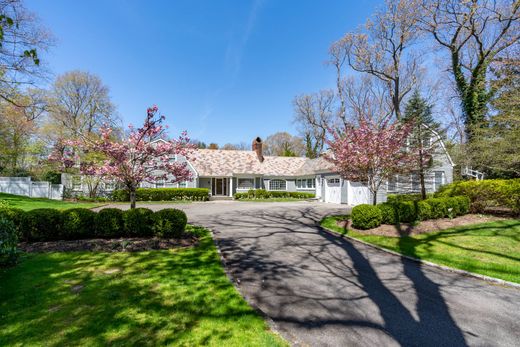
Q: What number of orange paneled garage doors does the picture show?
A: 0